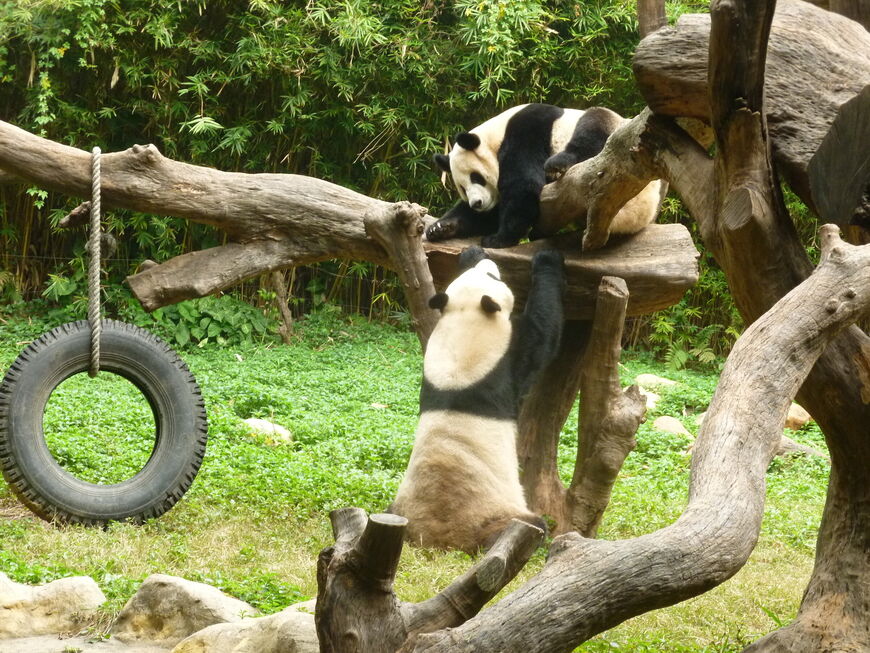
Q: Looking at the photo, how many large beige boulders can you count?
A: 3